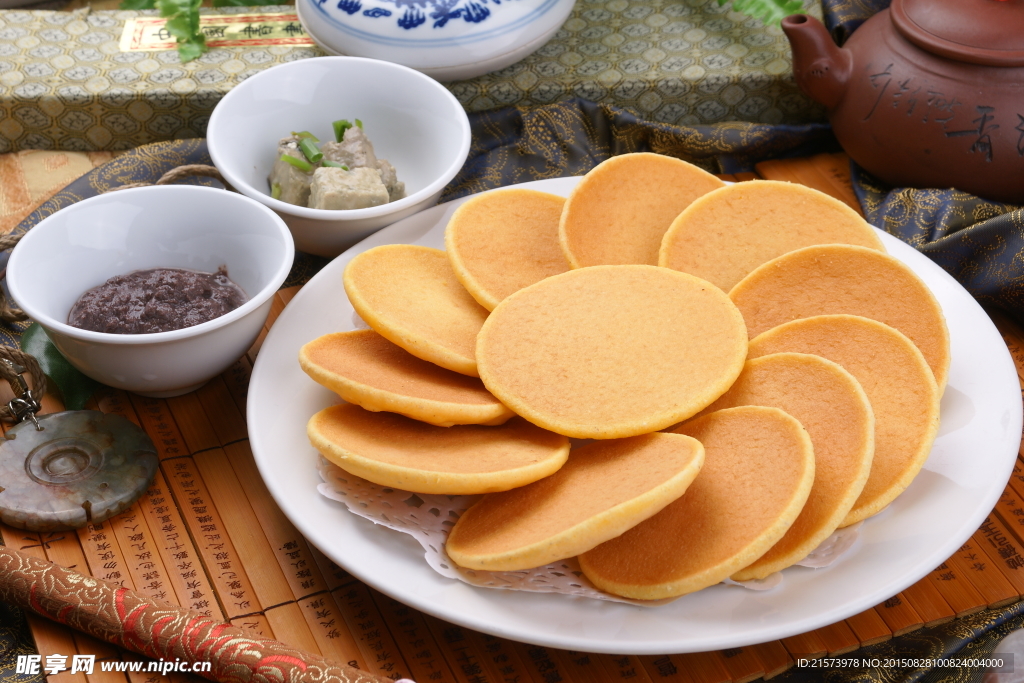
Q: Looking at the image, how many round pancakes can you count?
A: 12